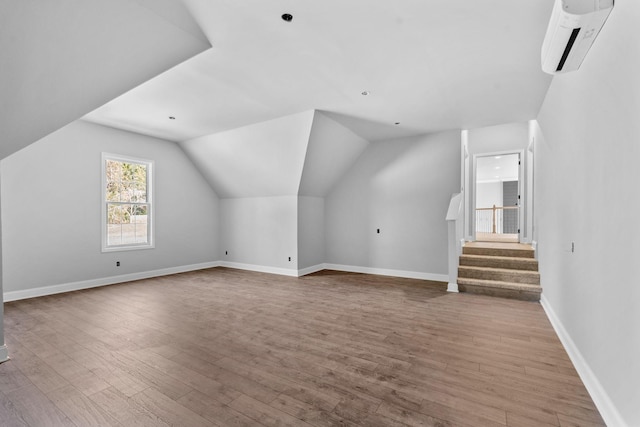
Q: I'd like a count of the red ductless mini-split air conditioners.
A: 0